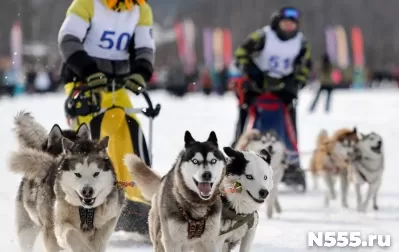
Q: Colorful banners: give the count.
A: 9